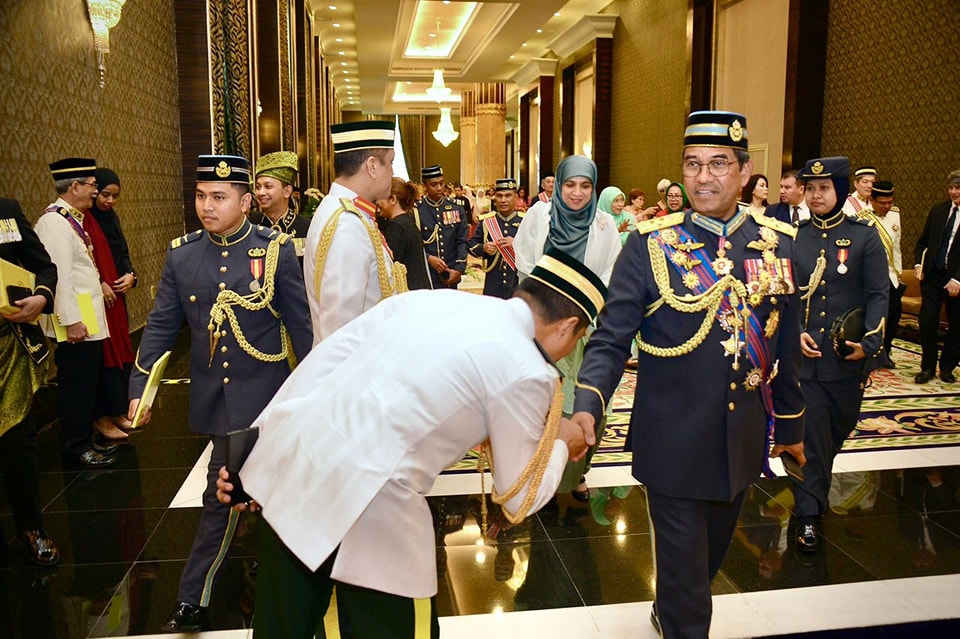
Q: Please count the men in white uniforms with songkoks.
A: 5